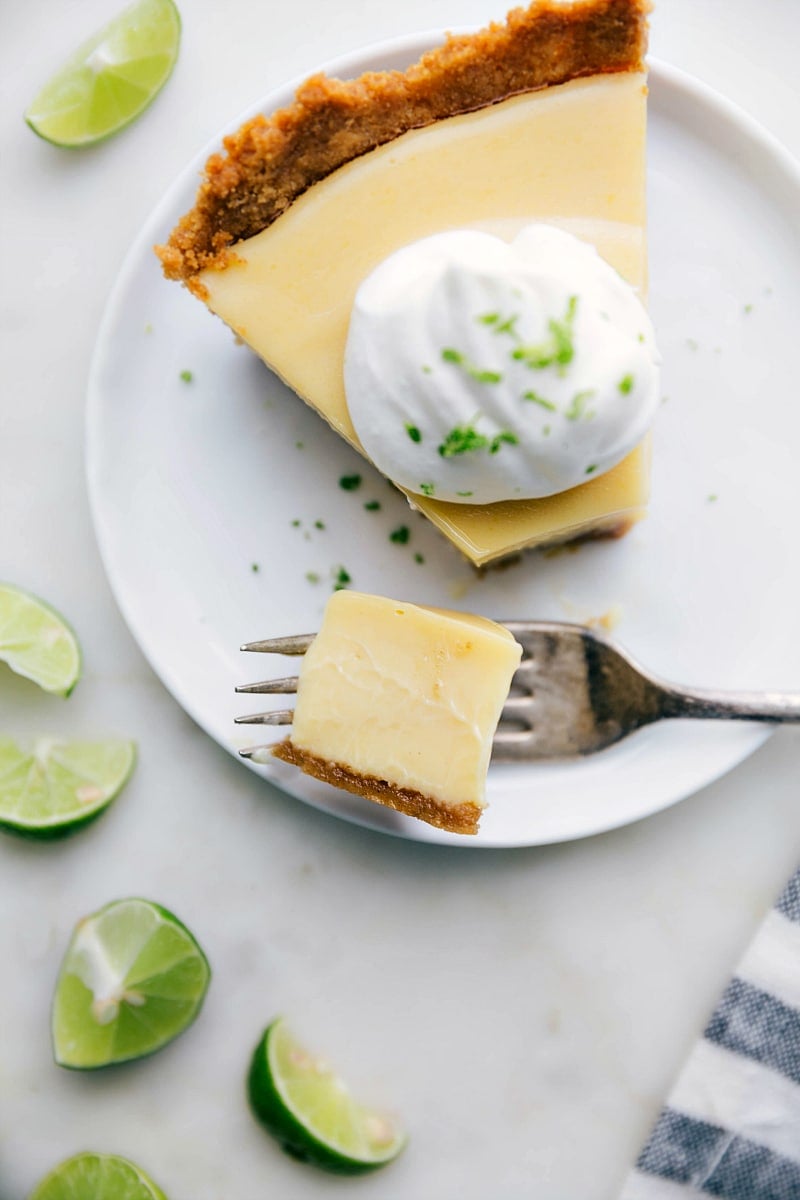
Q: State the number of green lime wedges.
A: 6